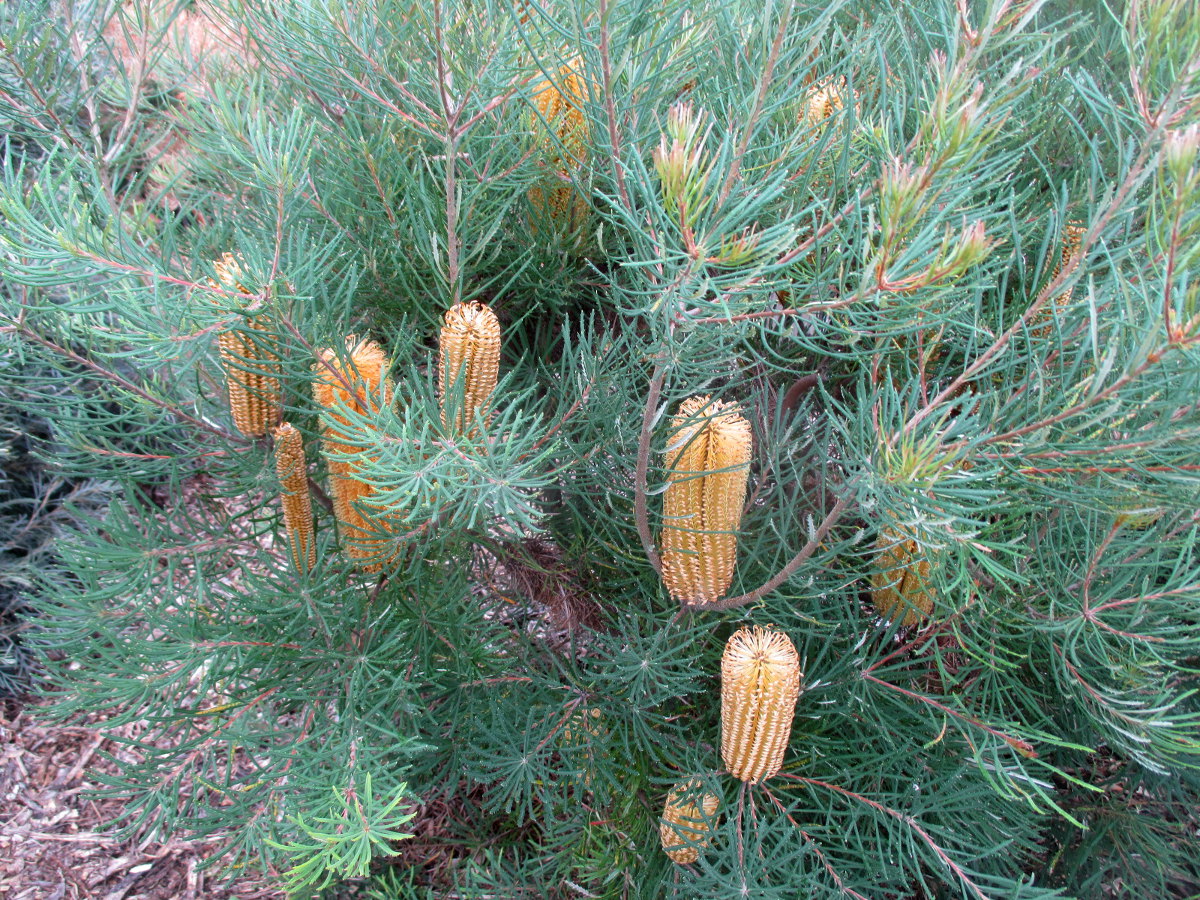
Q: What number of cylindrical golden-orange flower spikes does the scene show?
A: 11